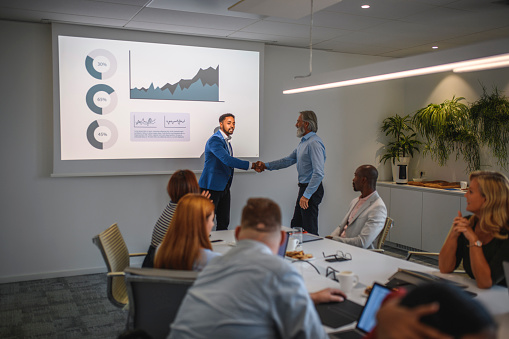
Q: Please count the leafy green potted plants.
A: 3